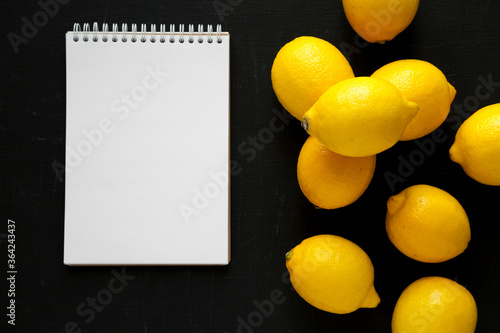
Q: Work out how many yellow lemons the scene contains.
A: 9